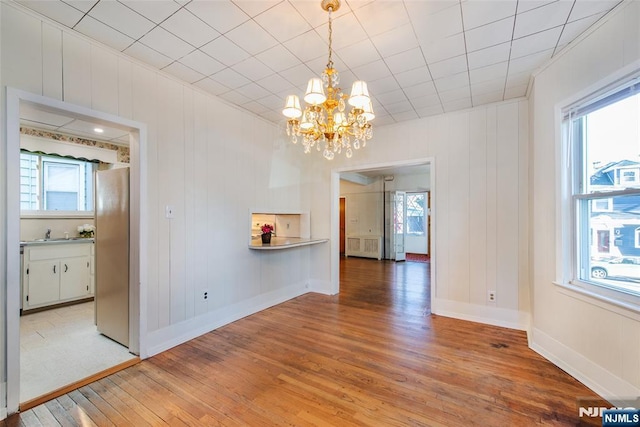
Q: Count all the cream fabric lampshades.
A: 6